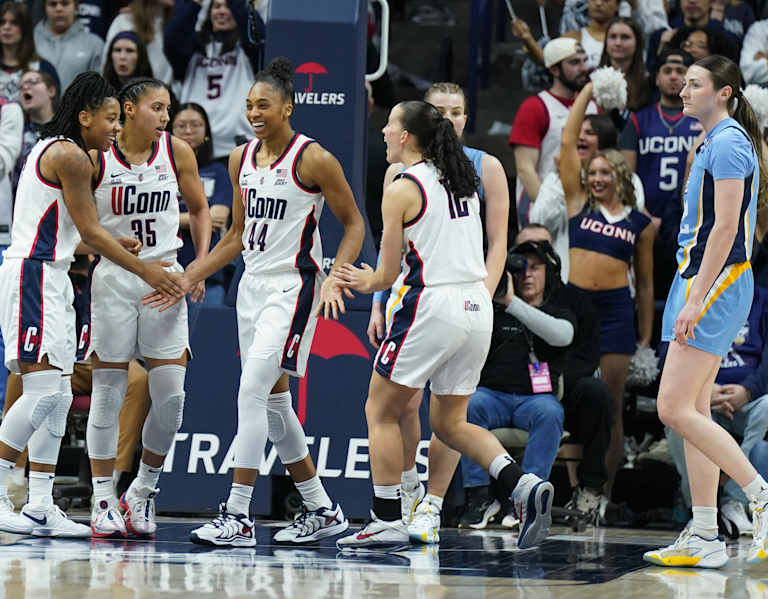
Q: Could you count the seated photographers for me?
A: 1